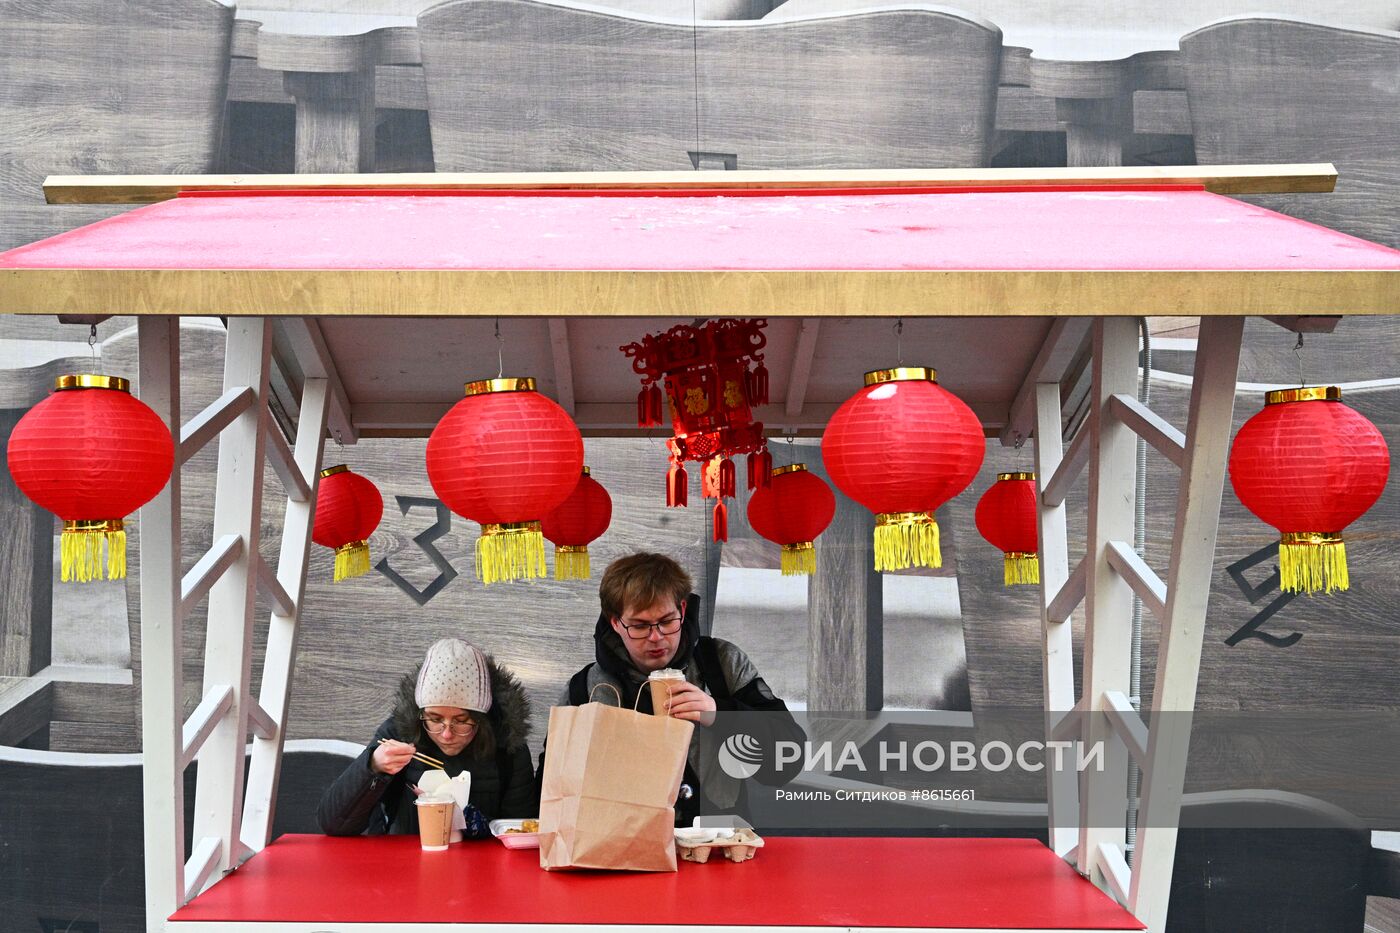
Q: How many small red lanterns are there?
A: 4